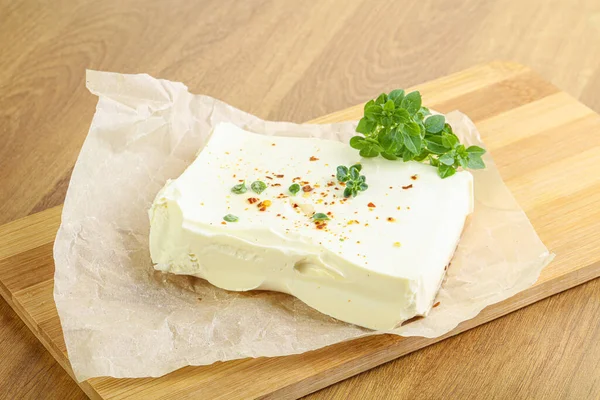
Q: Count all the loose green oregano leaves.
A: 5